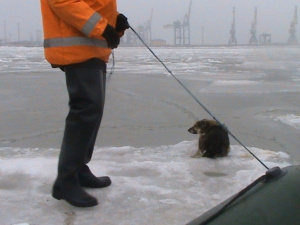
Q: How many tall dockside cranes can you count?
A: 5